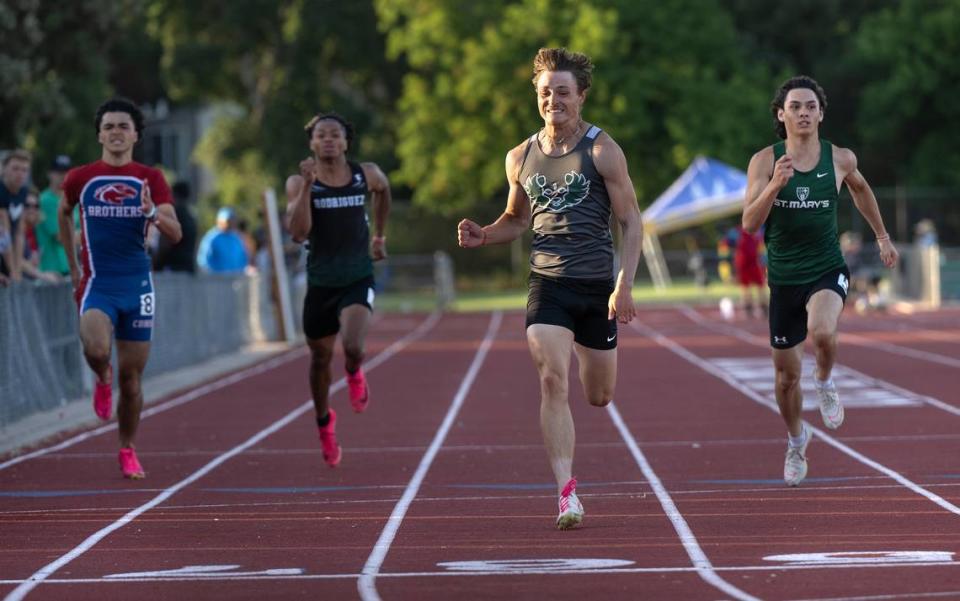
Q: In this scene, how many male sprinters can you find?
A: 4